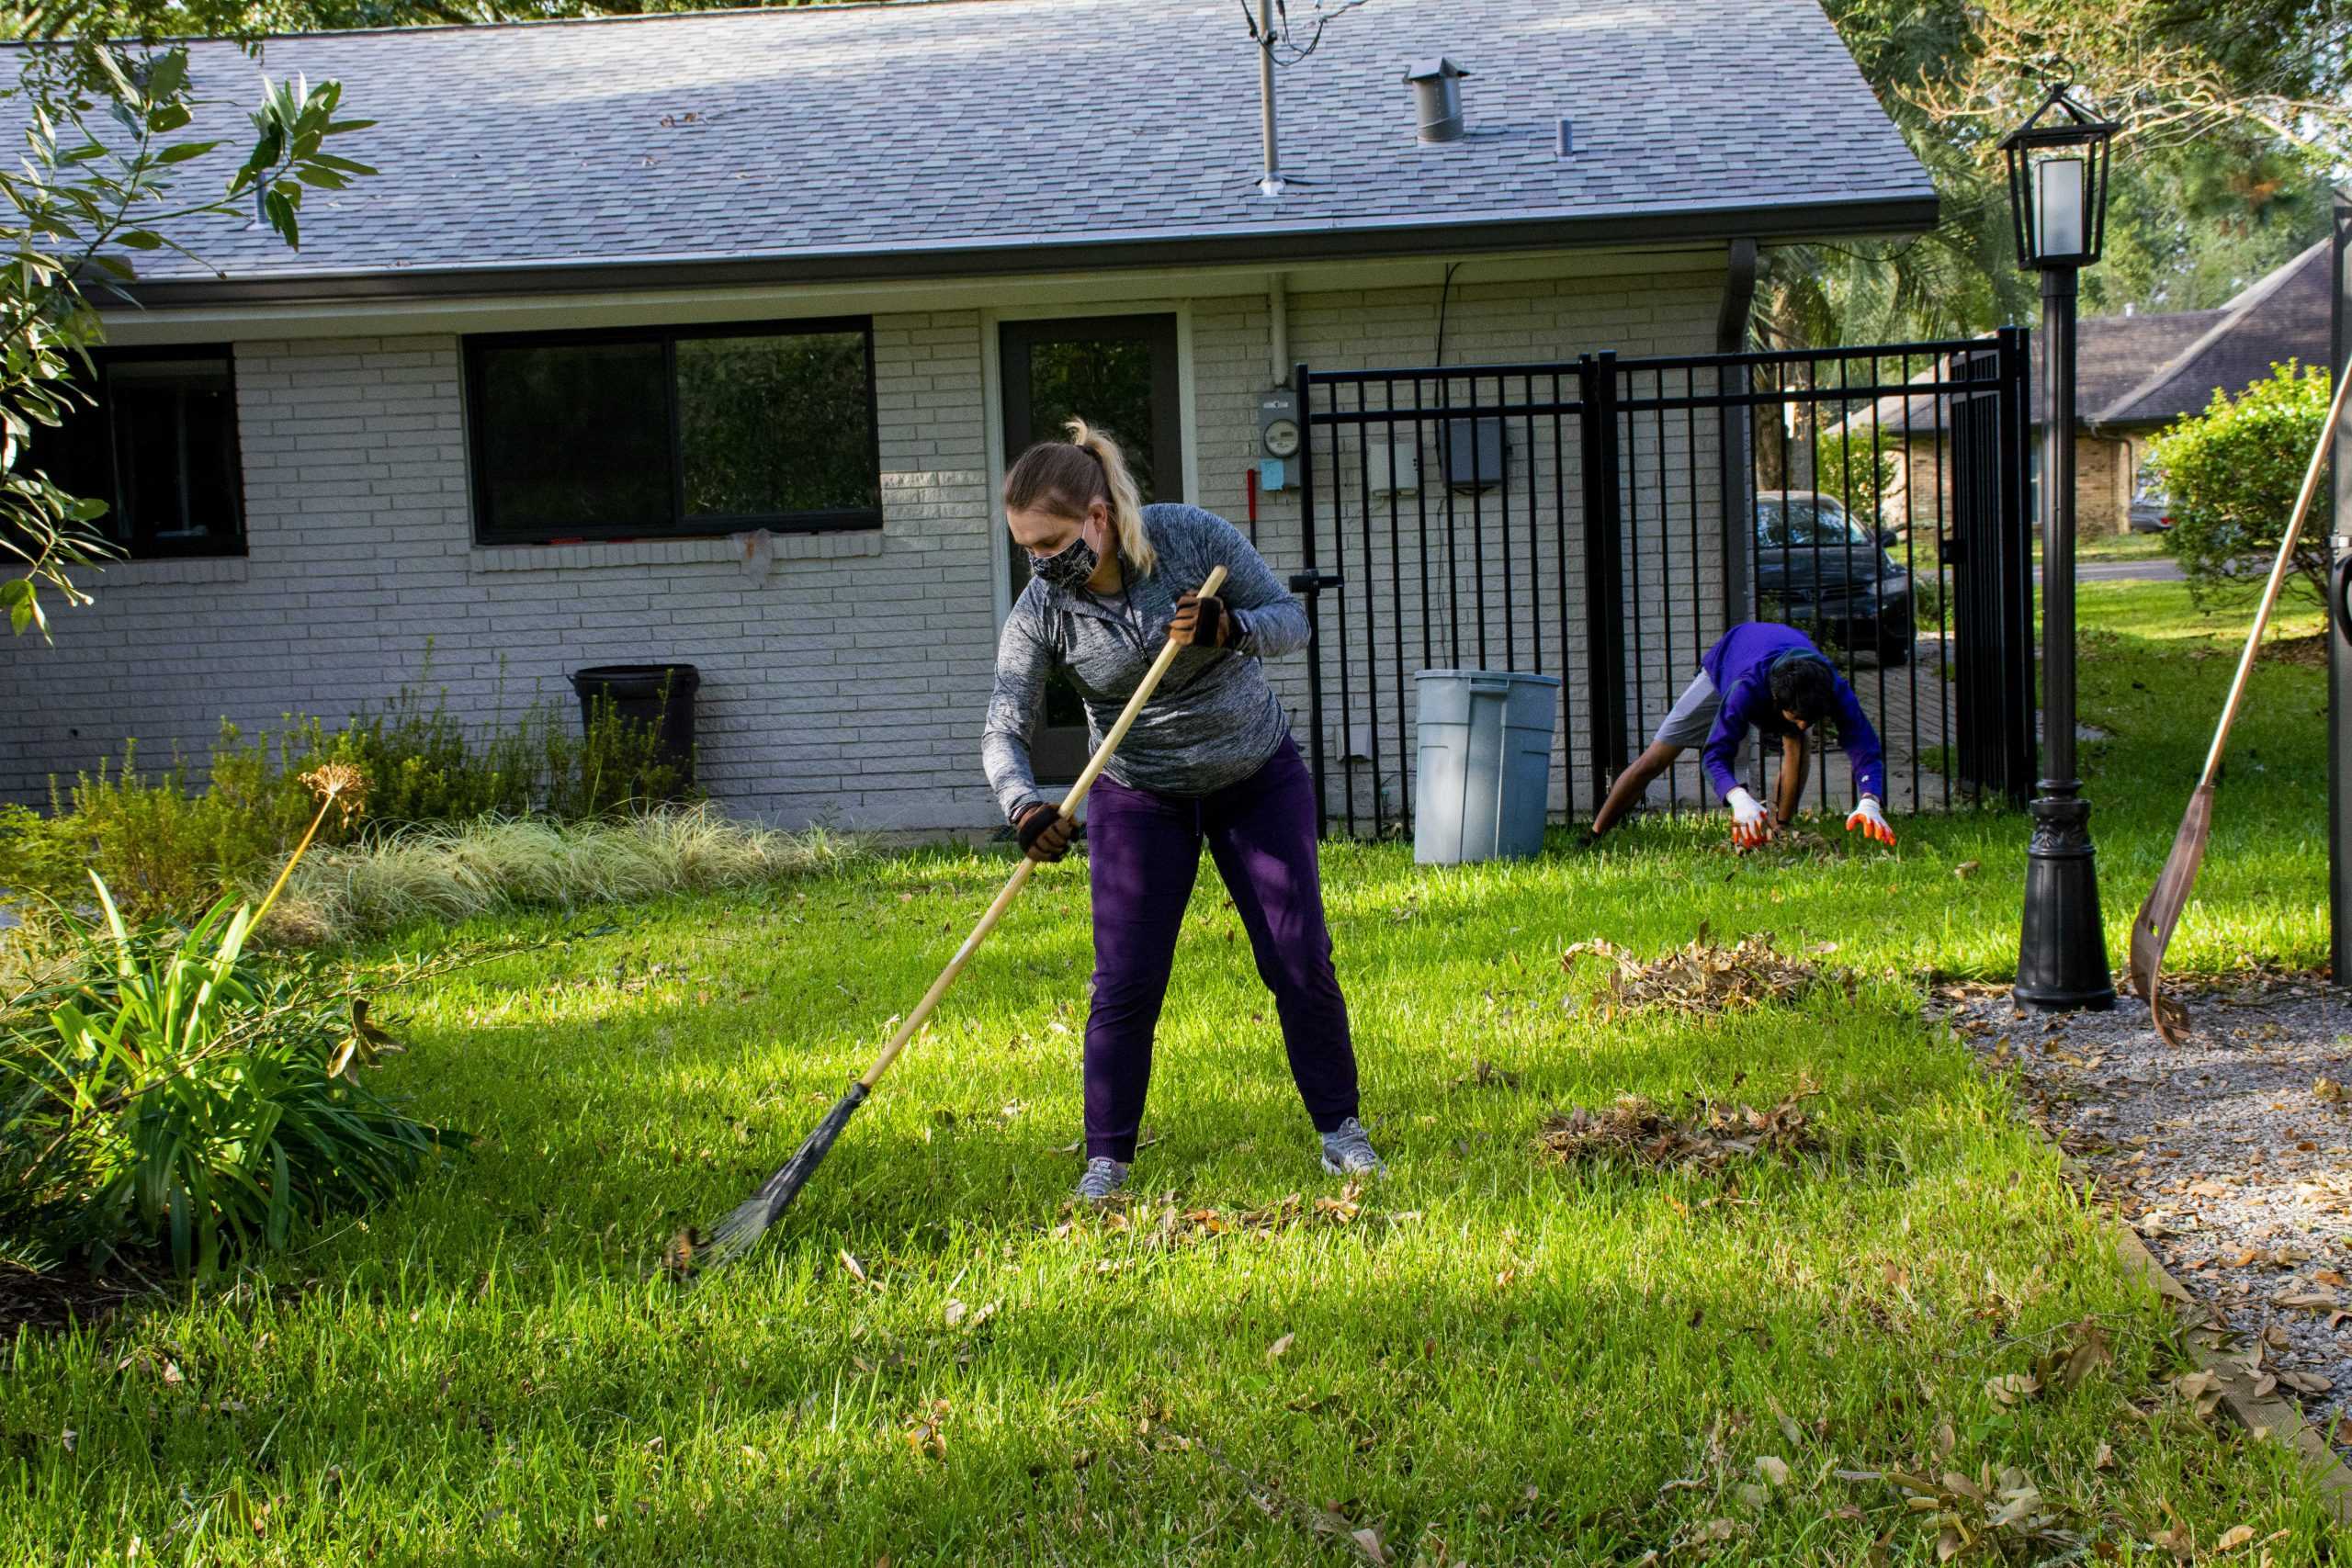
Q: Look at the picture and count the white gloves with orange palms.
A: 2